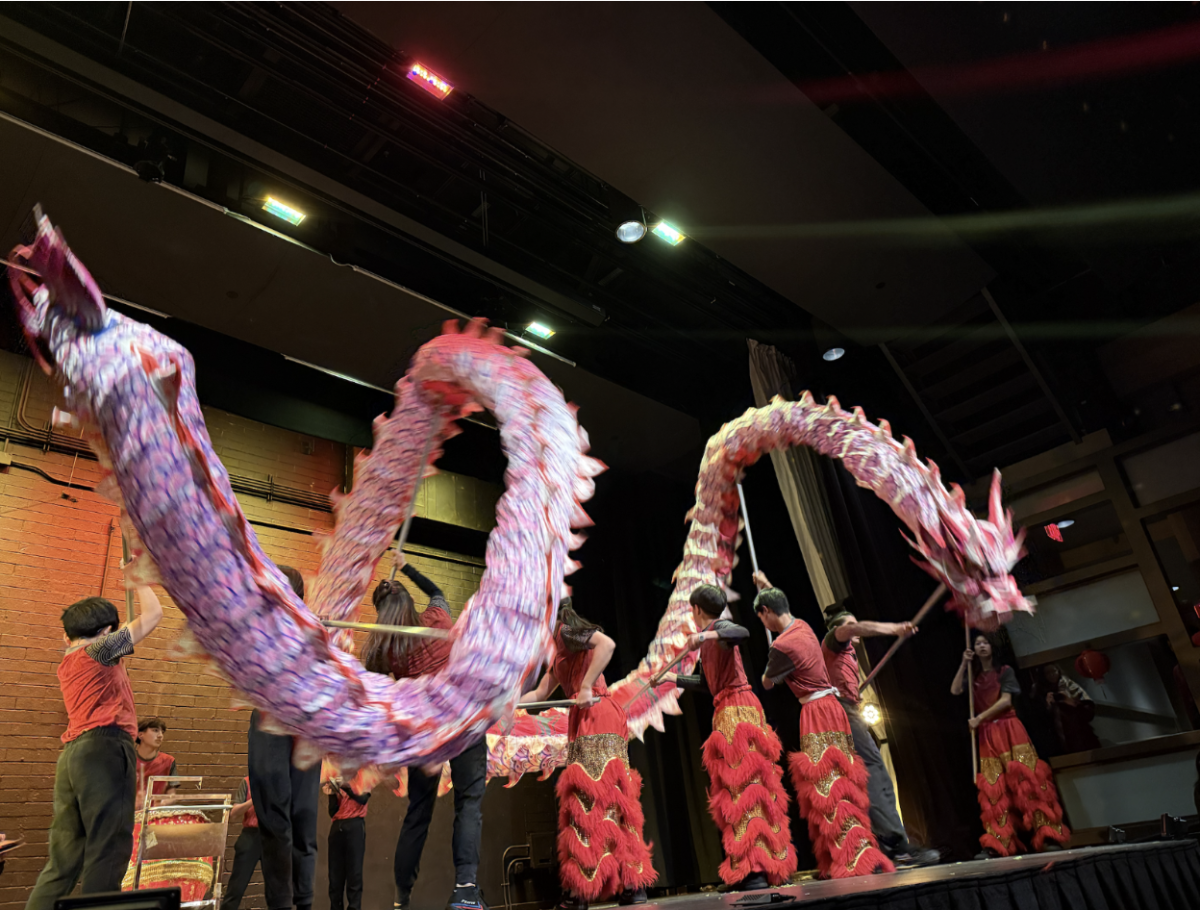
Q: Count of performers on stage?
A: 11